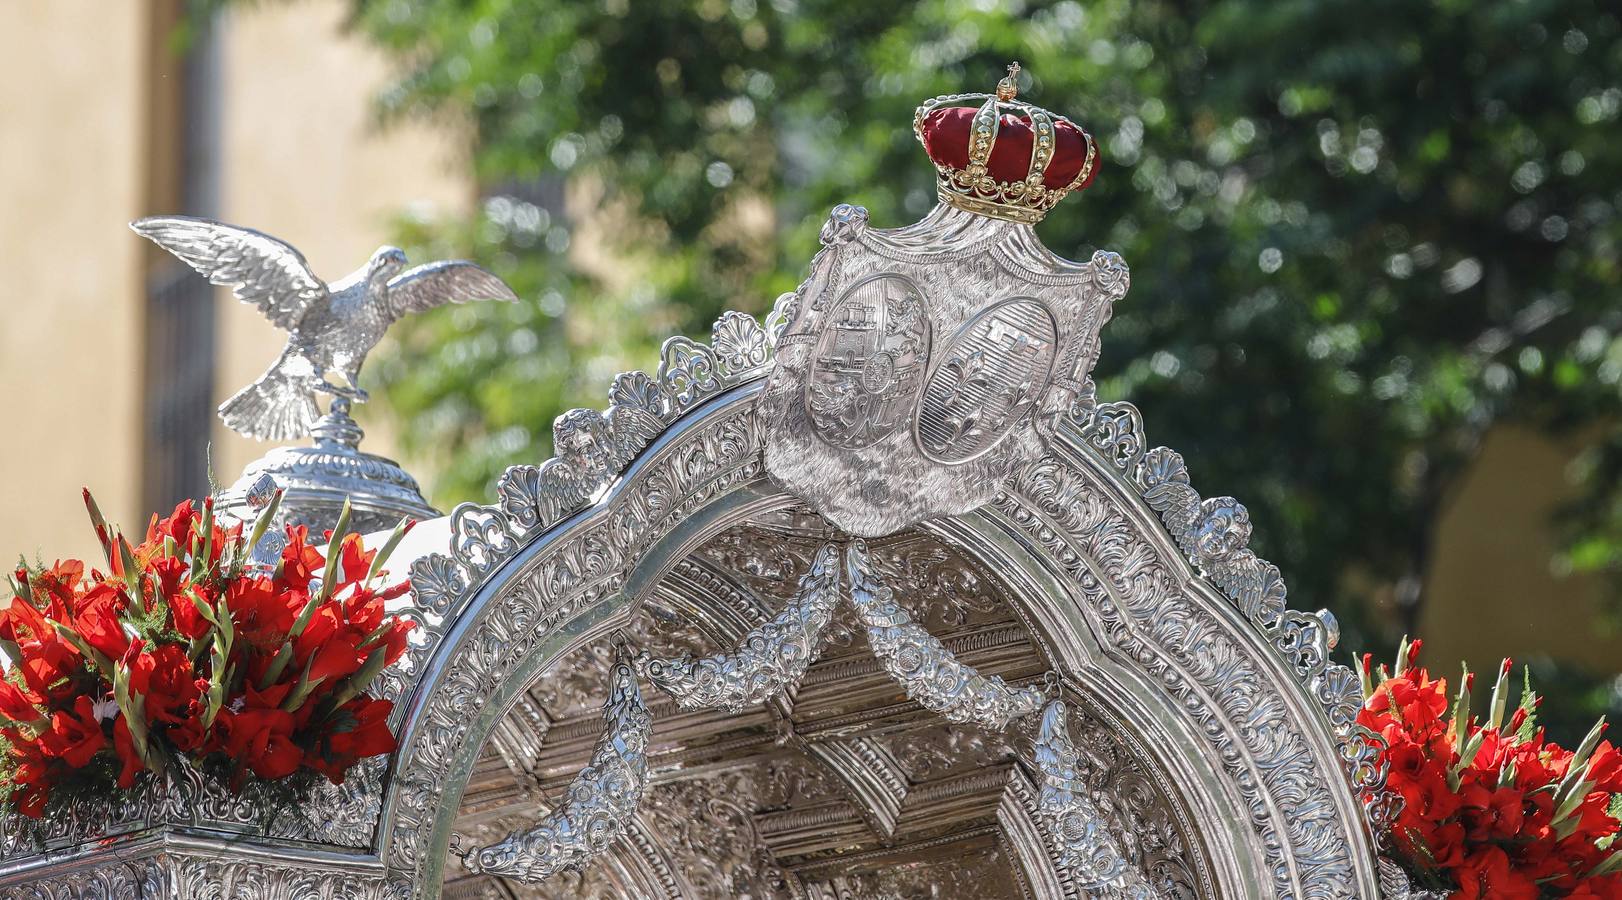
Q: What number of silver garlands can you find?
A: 4